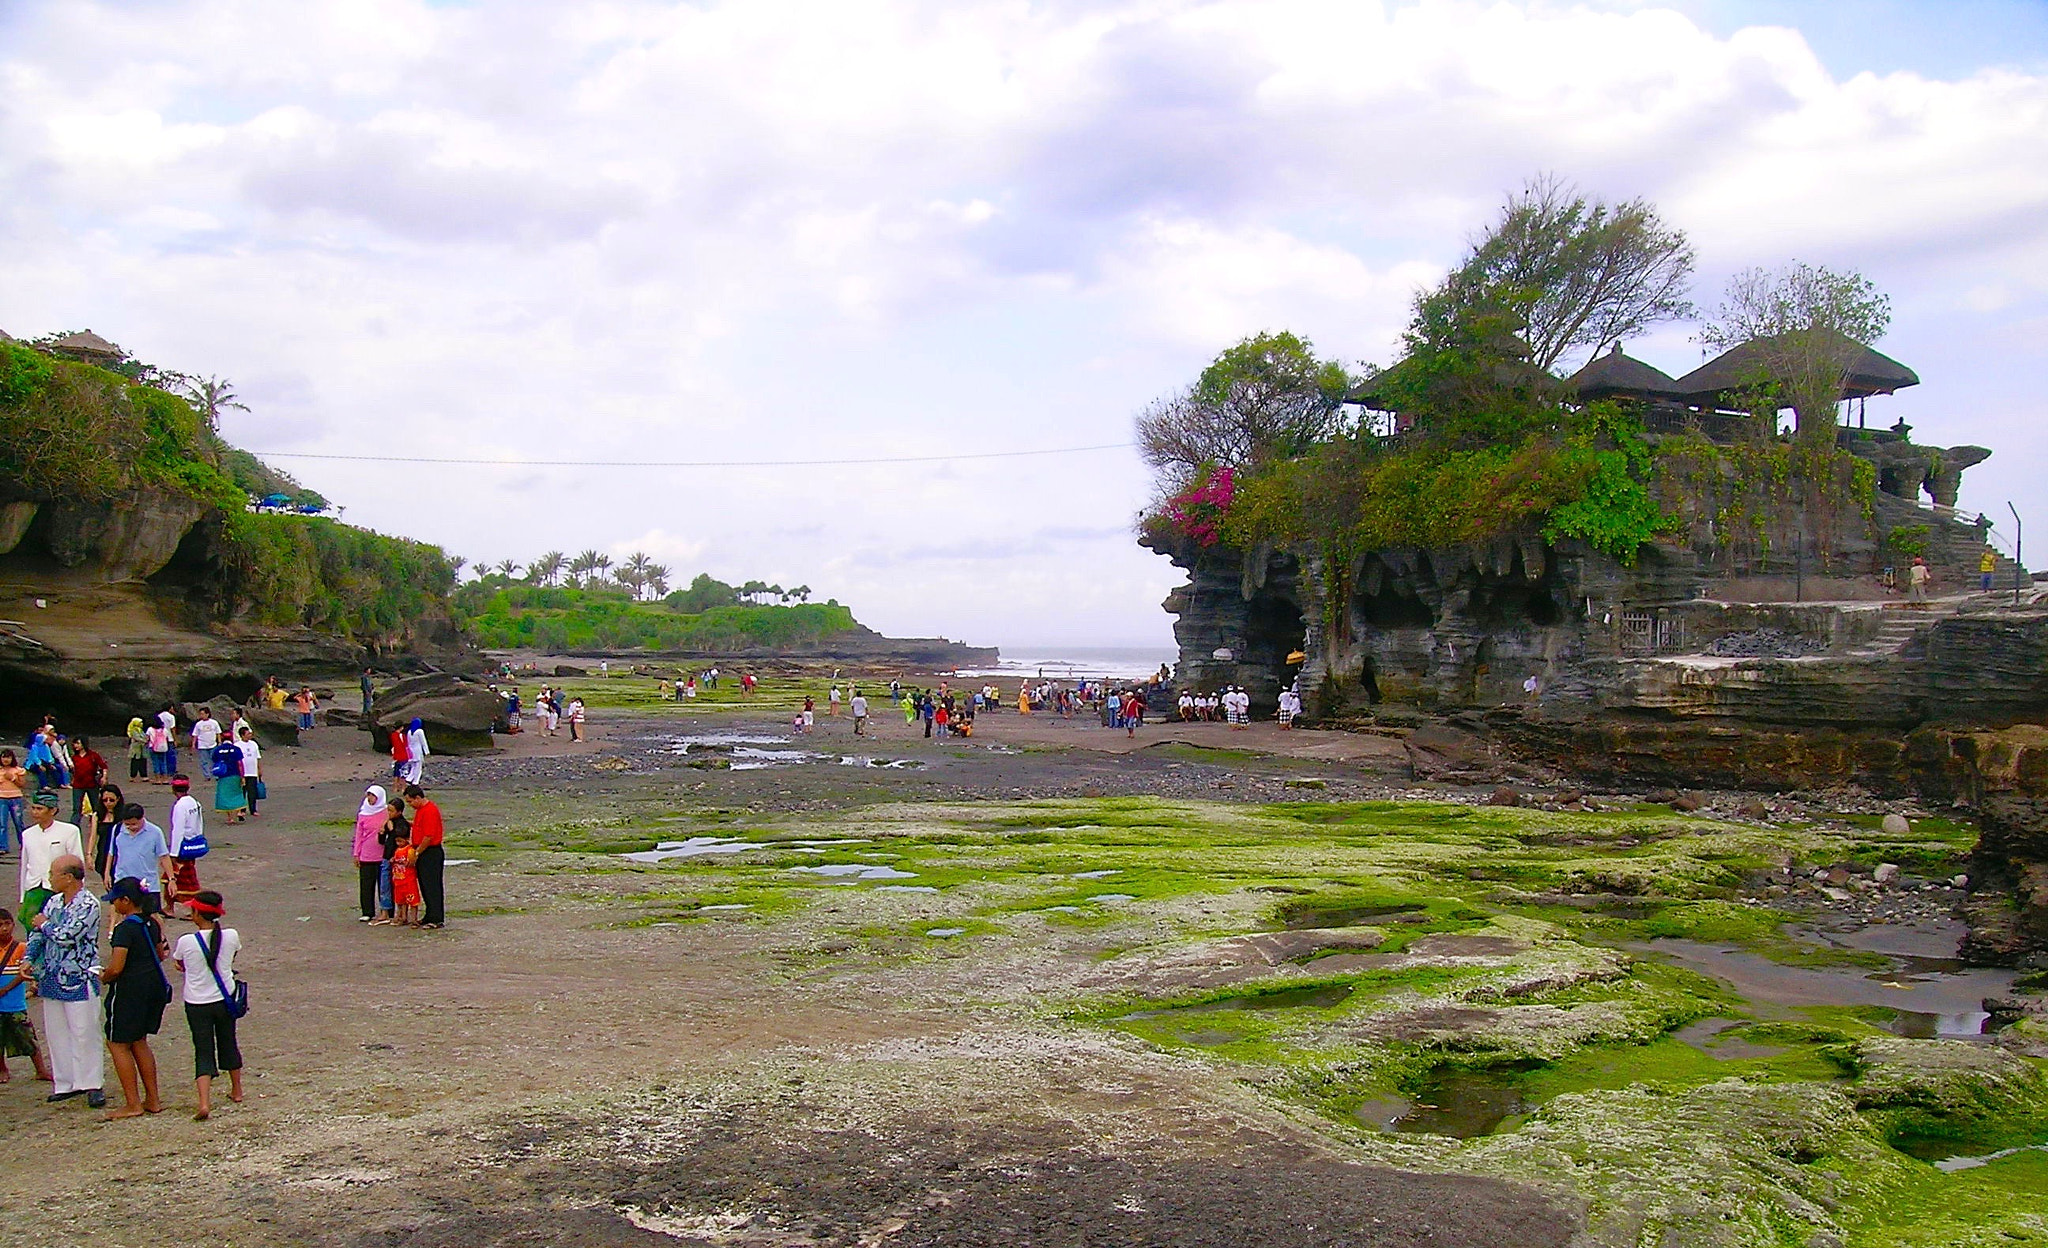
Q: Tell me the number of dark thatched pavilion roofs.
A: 3